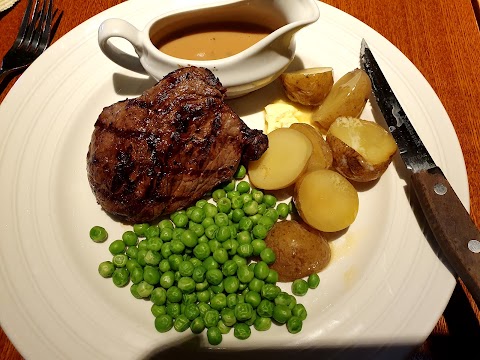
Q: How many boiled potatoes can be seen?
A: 7